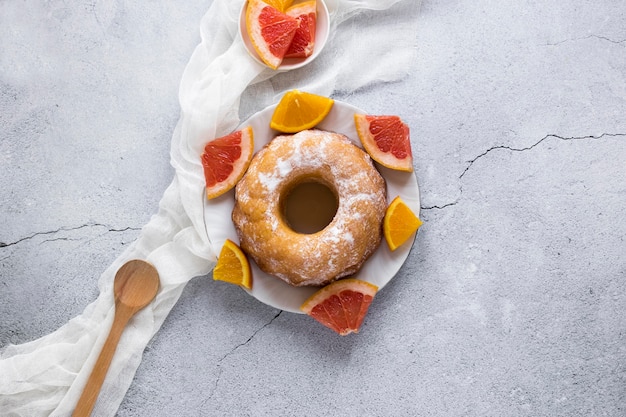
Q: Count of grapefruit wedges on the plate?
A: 3